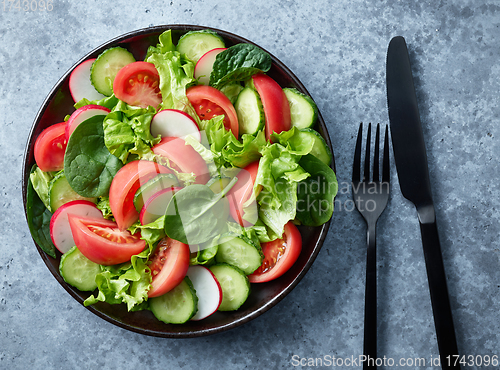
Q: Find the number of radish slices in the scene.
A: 7